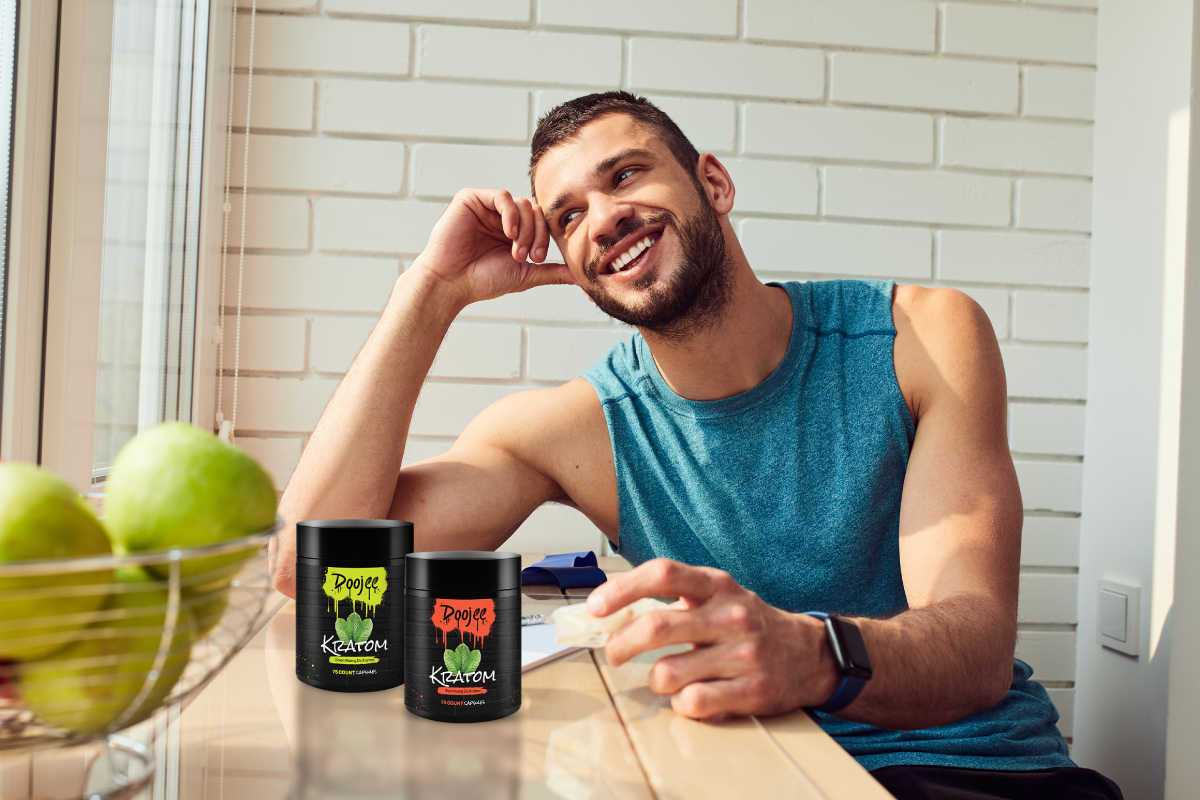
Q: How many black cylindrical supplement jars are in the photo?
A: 2